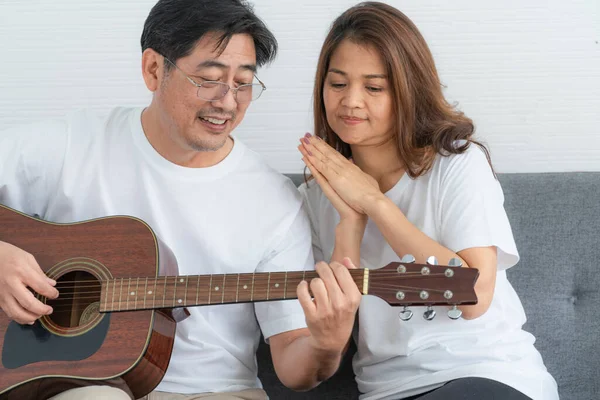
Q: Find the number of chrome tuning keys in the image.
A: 6